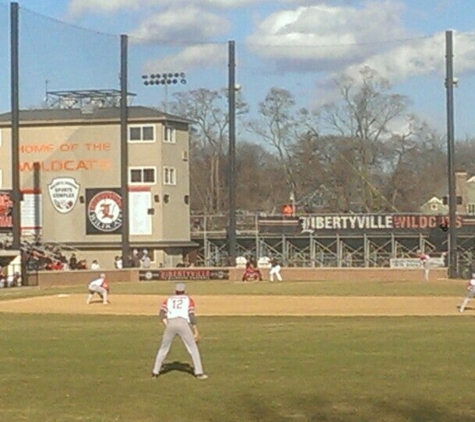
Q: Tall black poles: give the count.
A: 4